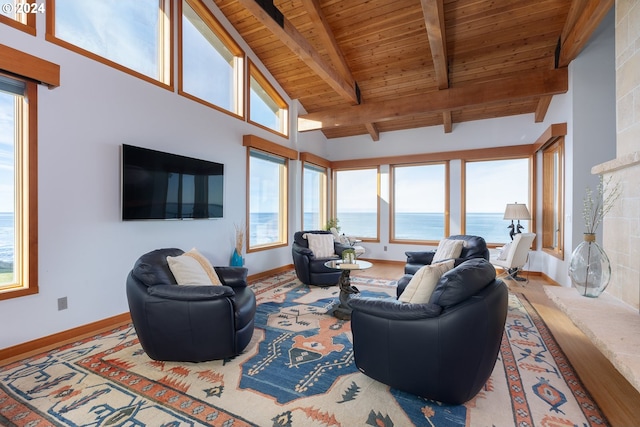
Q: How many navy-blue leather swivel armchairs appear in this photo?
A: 4